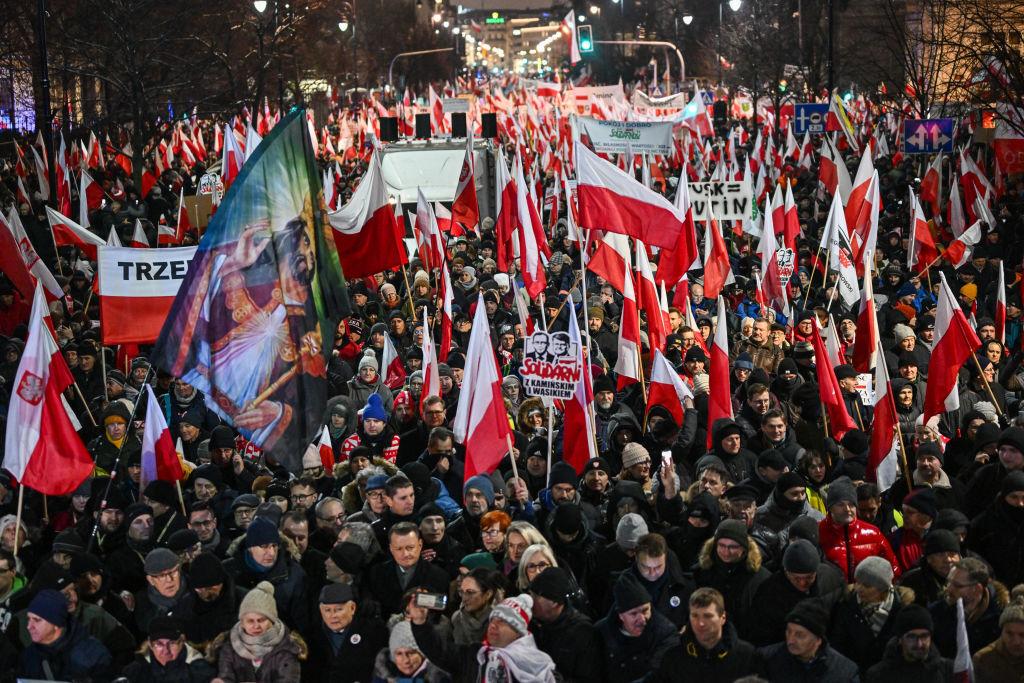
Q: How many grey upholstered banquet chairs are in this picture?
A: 0